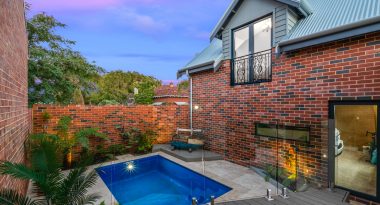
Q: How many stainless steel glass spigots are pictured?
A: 4